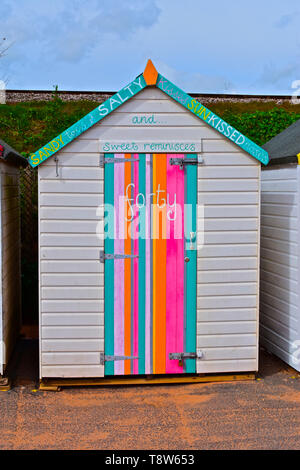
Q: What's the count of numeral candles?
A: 0